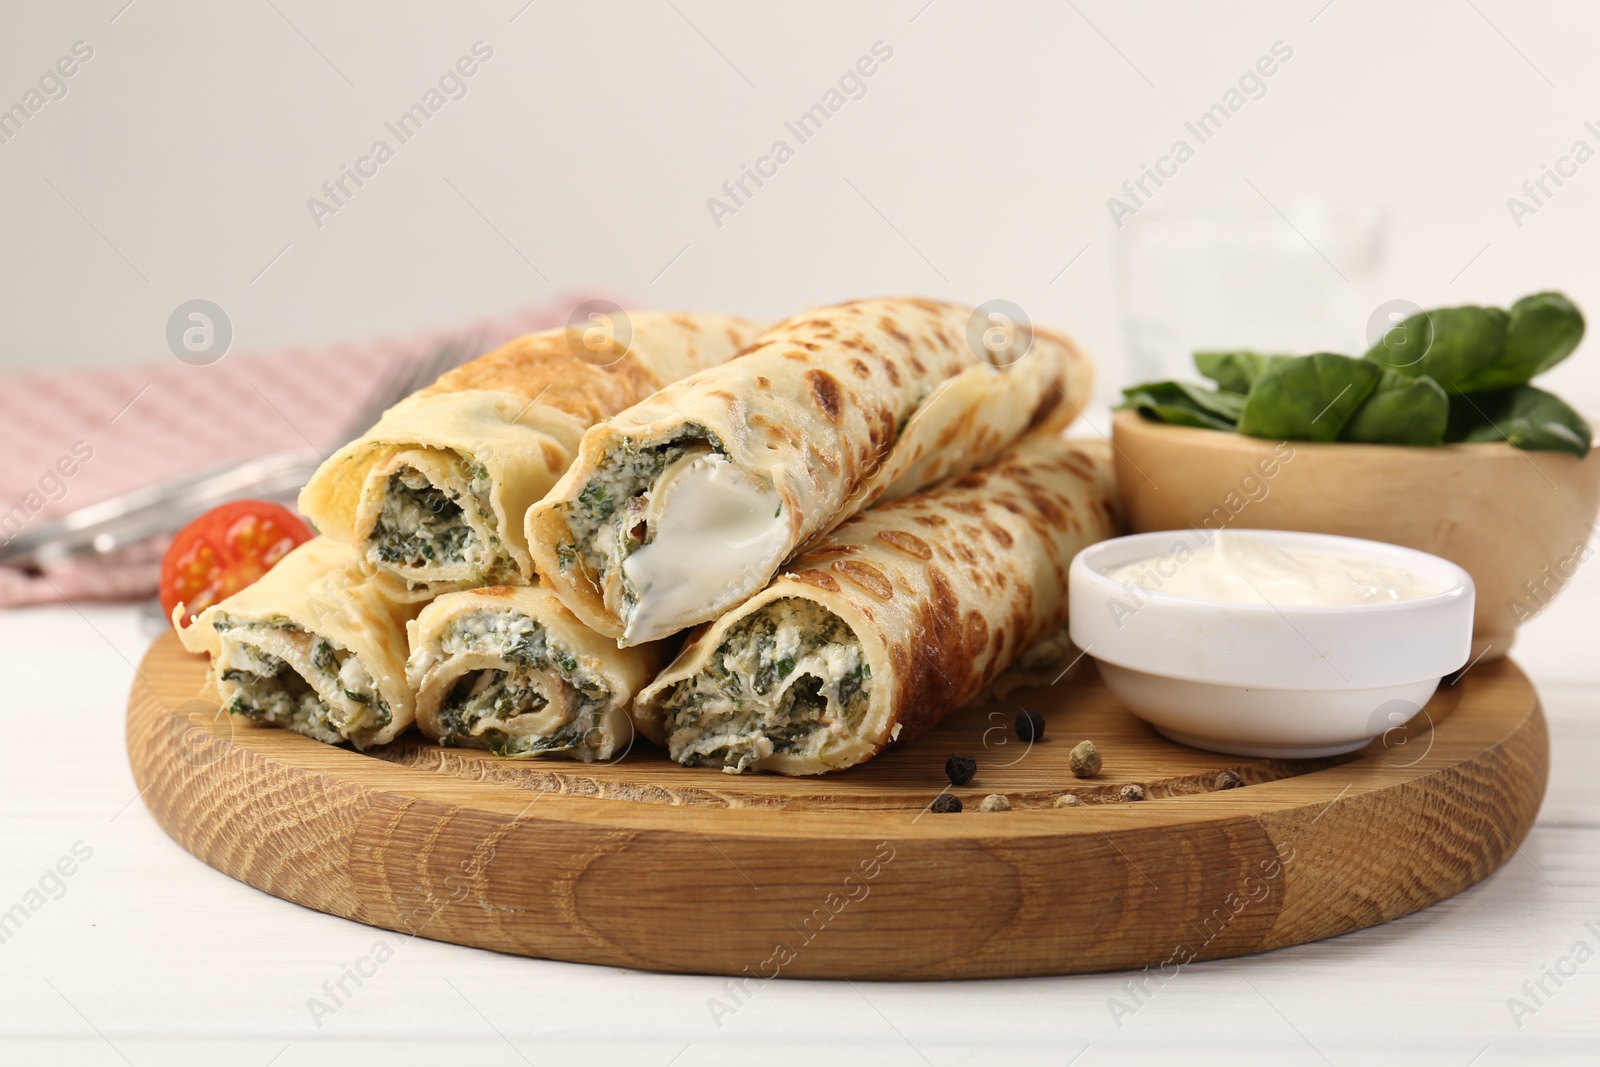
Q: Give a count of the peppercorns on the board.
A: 8